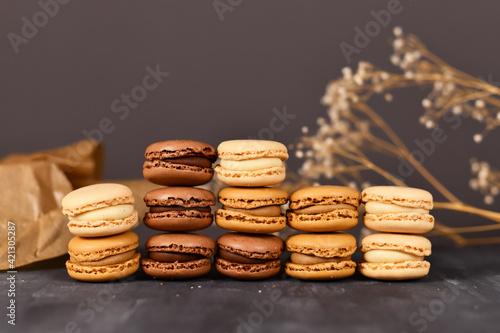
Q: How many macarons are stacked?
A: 12